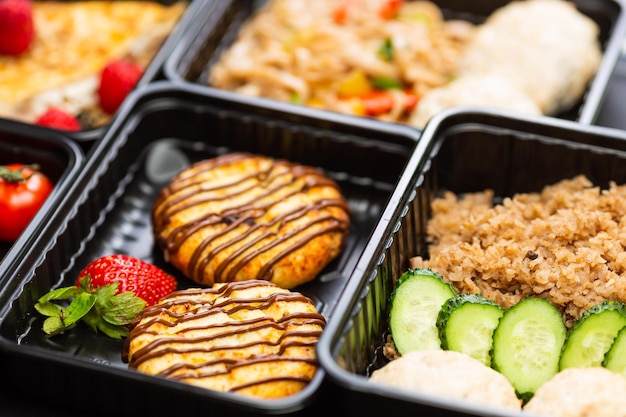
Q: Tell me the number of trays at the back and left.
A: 3